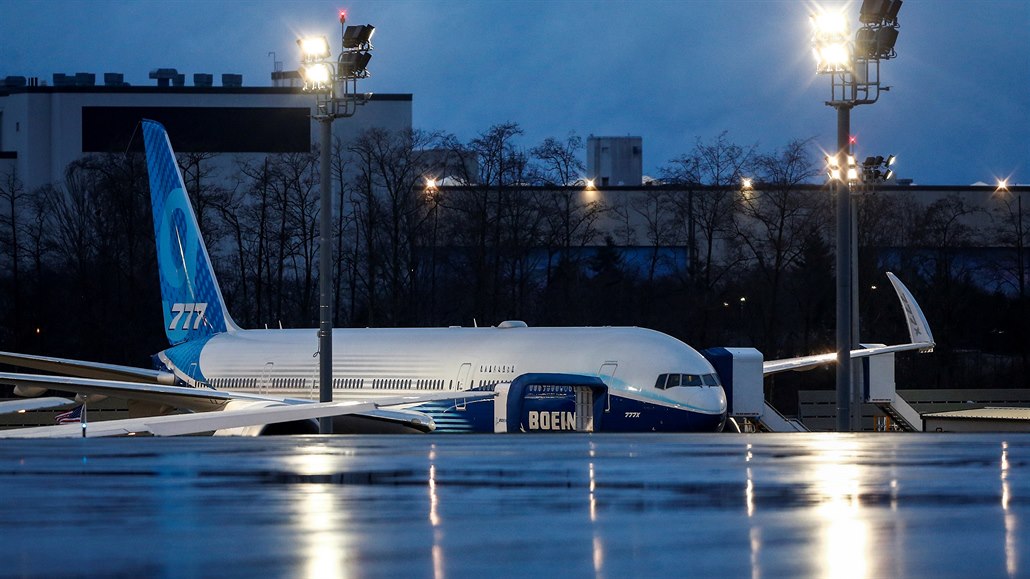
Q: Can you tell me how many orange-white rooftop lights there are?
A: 4